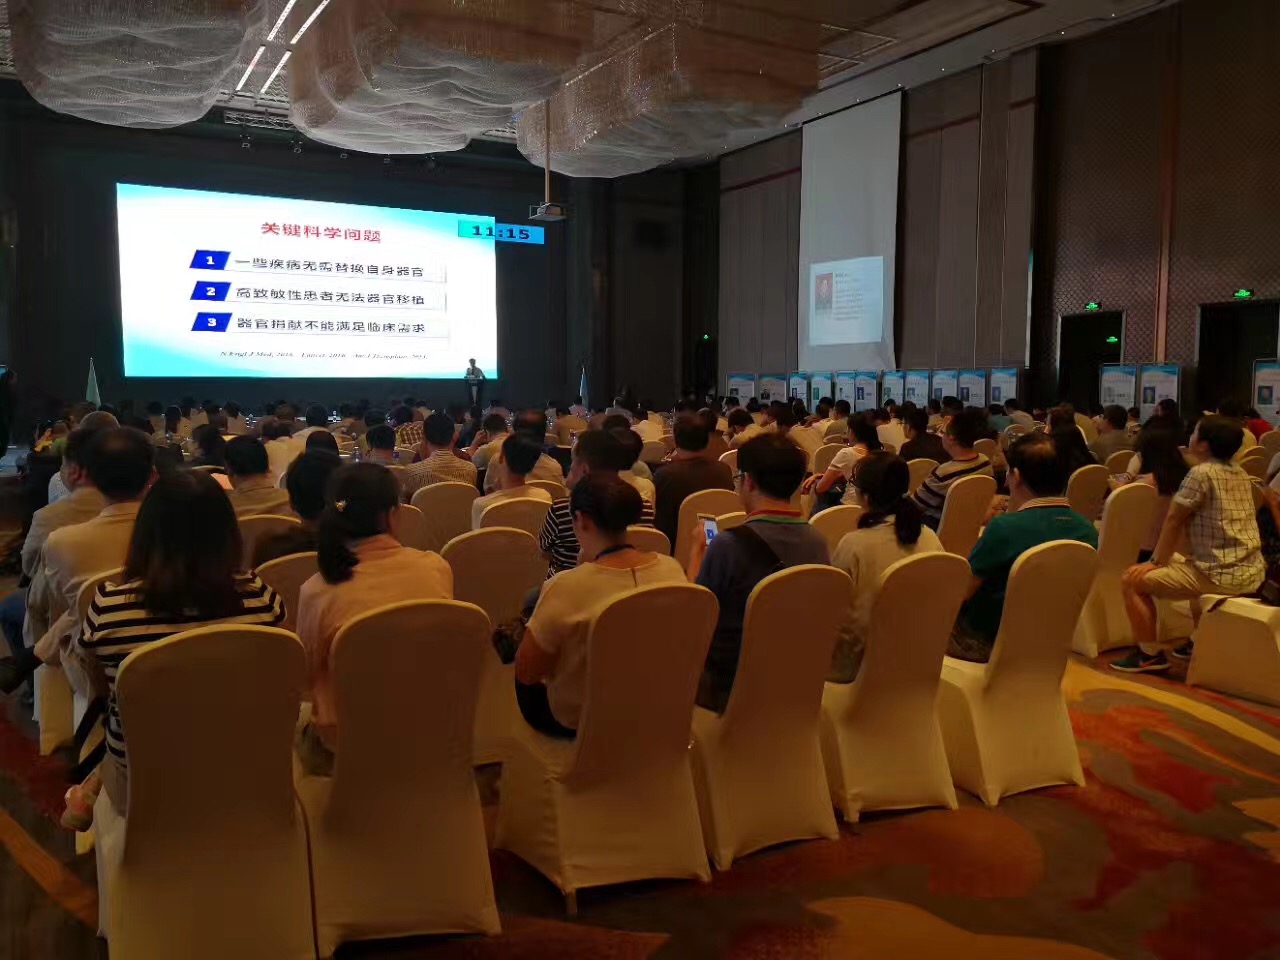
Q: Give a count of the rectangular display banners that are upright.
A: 14